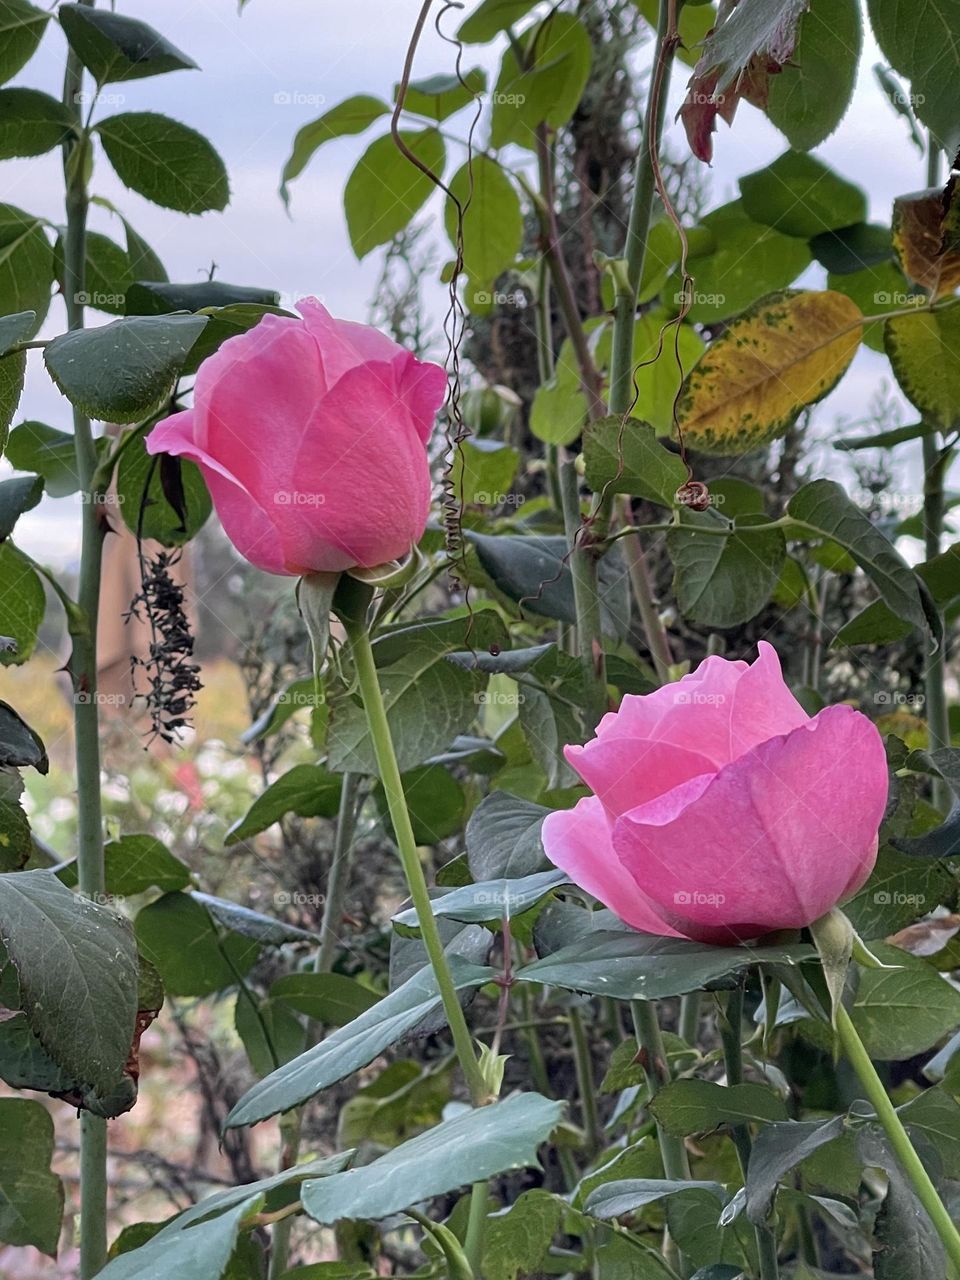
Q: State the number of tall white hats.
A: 0